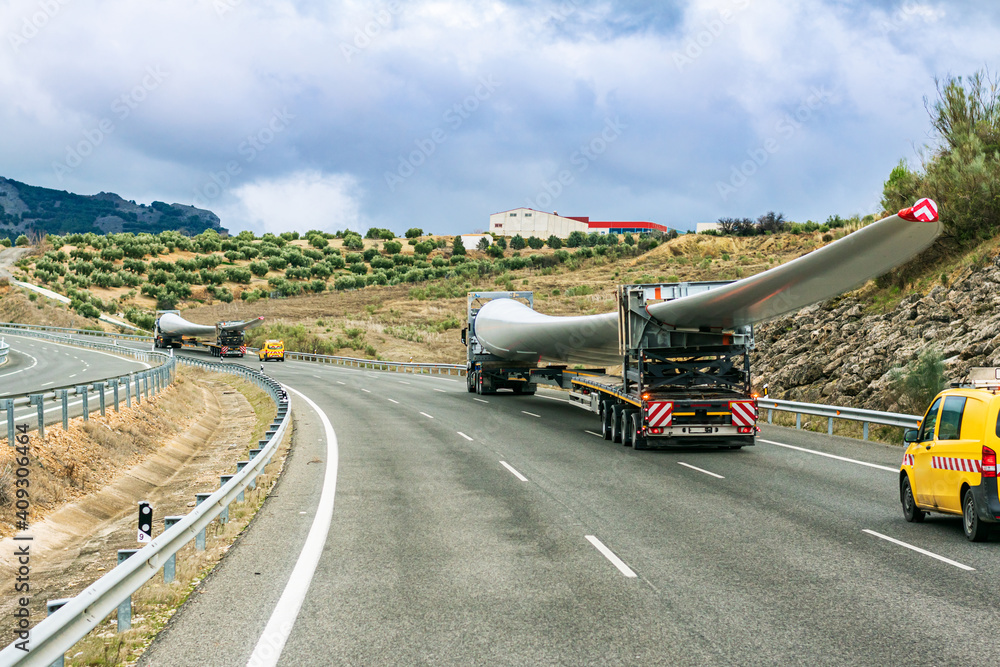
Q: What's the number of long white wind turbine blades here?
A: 2